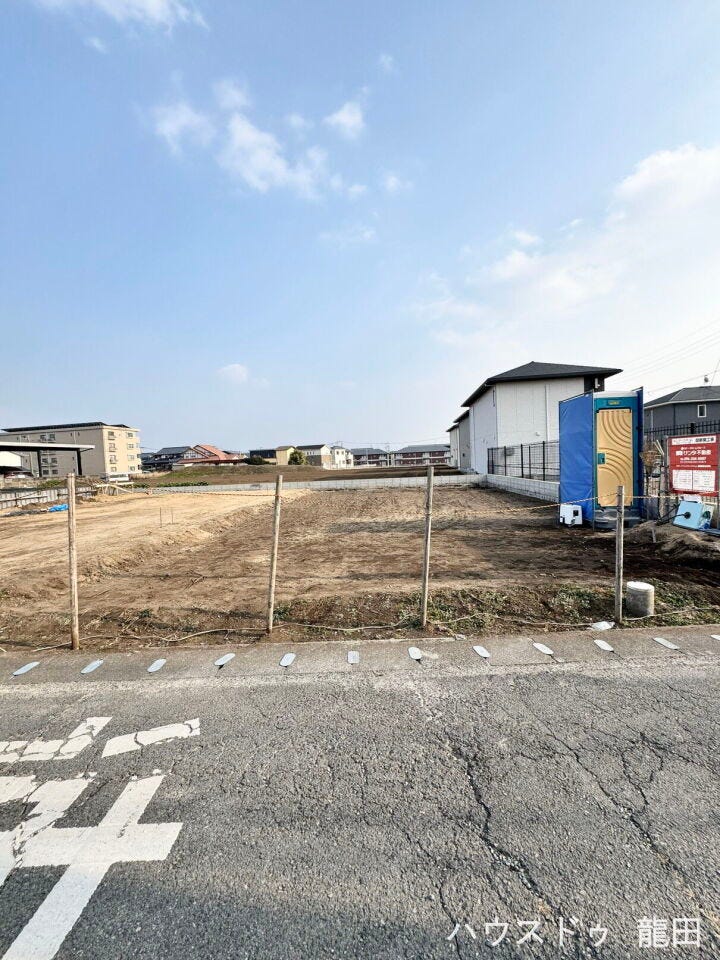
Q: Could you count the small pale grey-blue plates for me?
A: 12